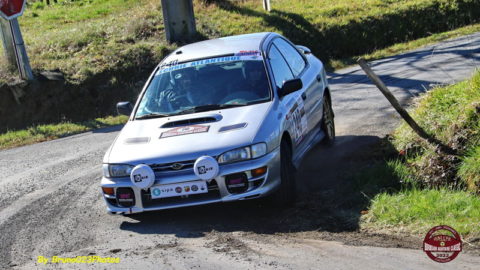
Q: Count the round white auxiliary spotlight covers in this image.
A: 2